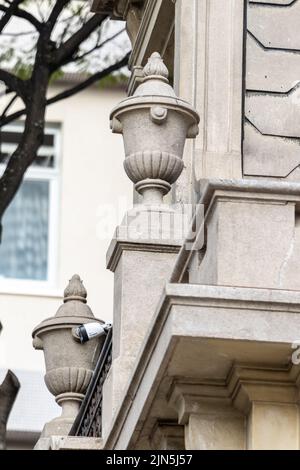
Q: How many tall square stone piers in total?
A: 1